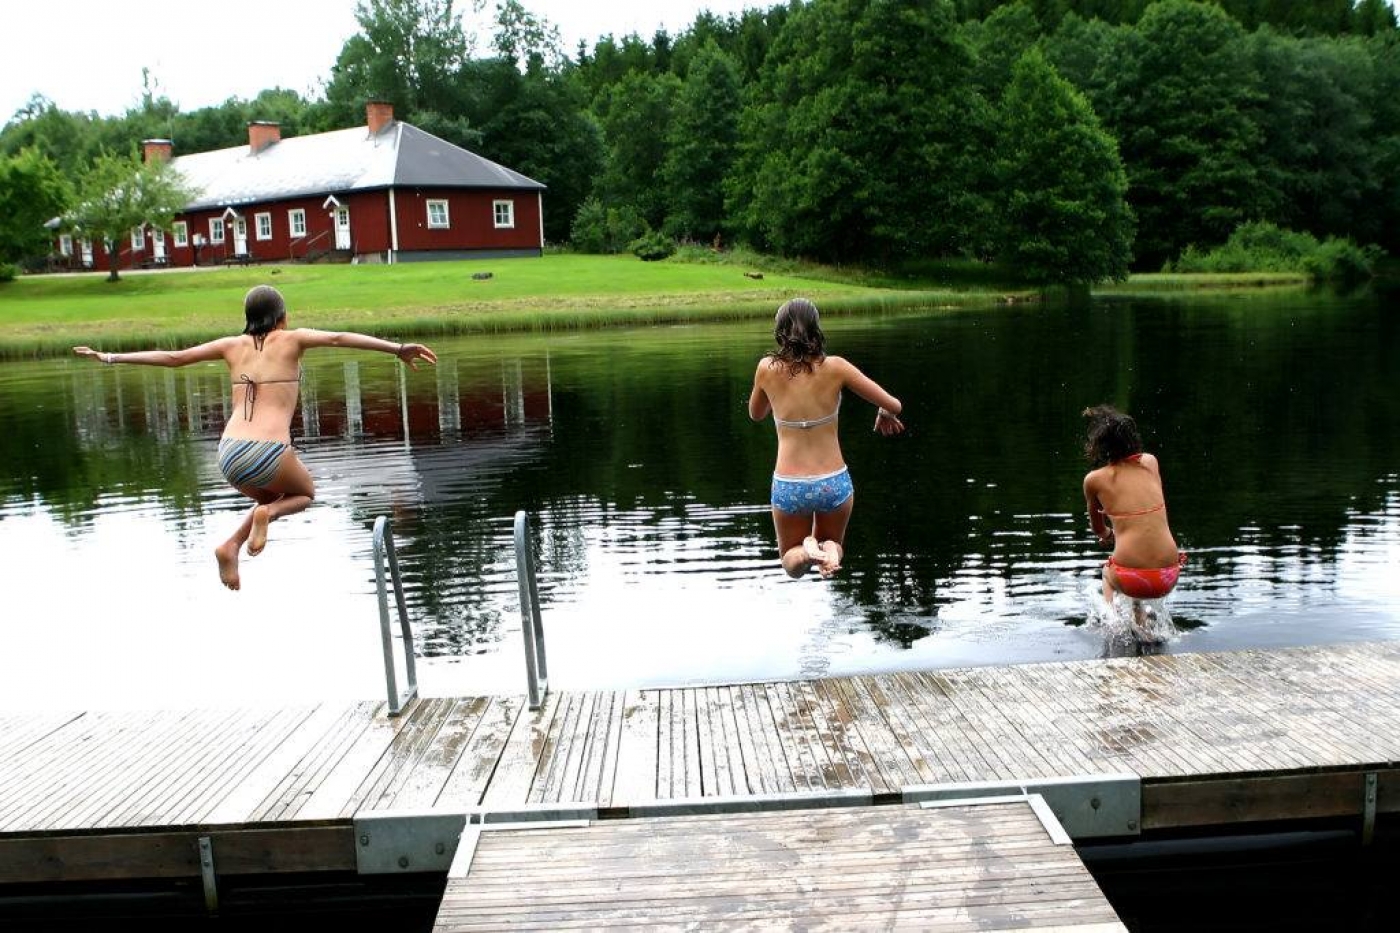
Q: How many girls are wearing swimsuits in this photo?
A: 3